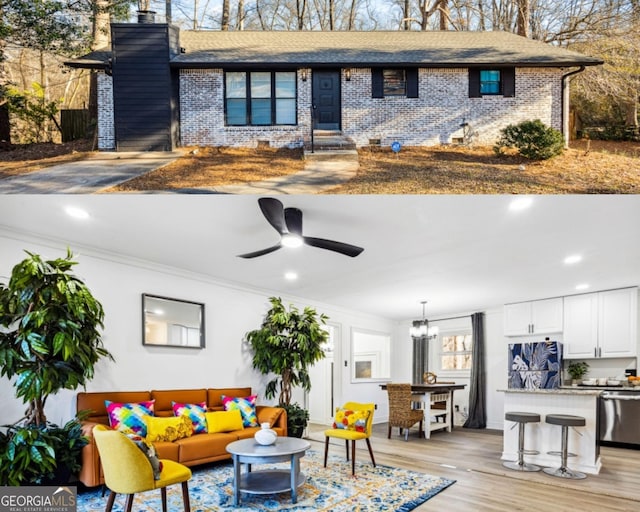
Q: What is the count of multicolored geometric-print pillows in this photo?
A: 3